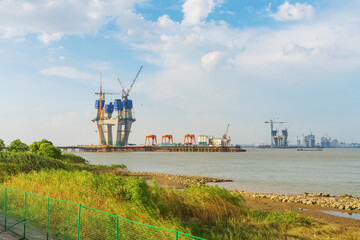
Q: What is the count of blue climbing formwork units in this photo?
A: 4